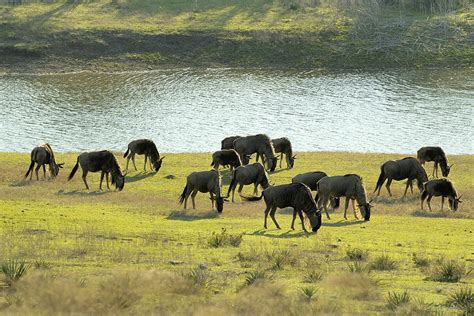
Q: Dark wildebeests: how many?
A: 15